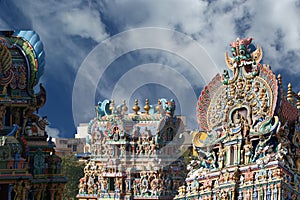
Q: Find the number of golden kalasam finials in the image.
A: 8